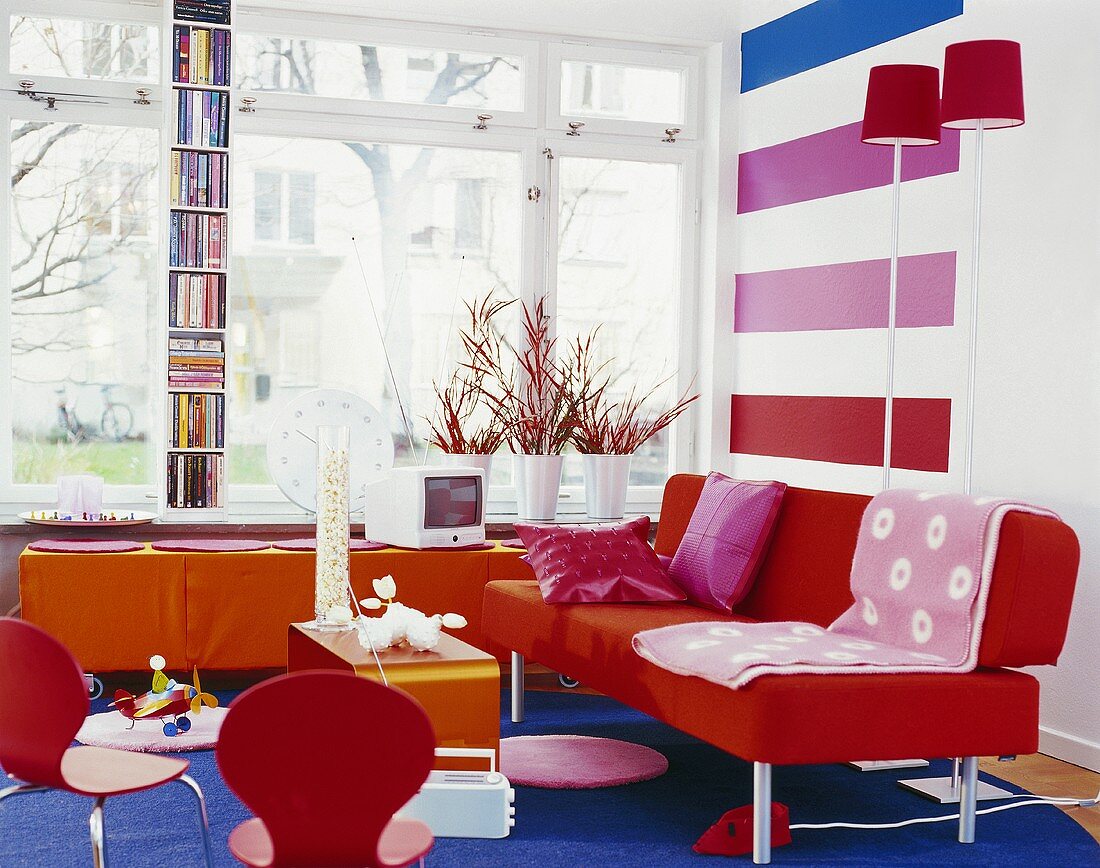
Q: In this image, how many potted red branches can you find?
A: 3